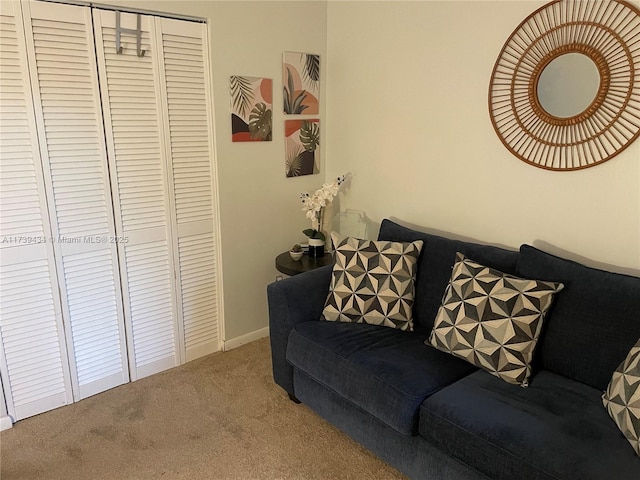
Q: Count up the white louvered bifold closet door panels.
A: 4